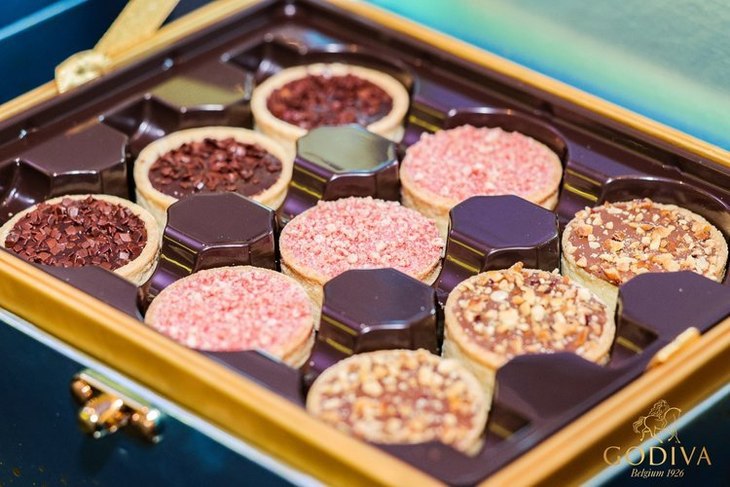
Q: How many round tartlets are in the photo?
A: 9